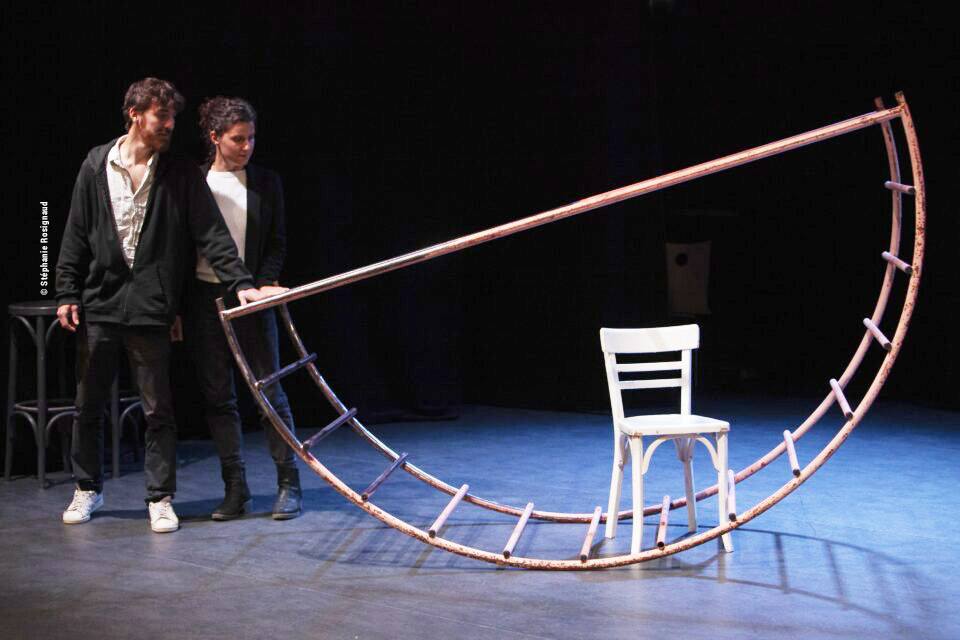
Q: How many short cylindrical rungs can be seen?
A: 13